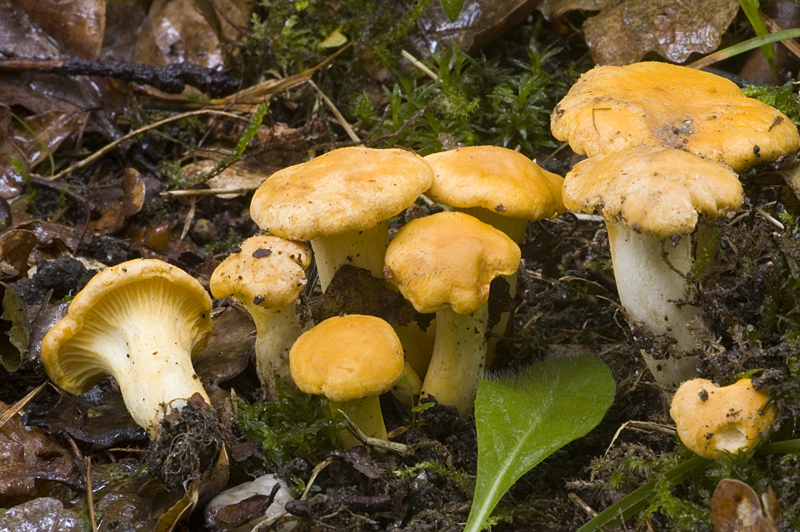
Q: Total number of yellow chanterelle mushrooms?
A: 9